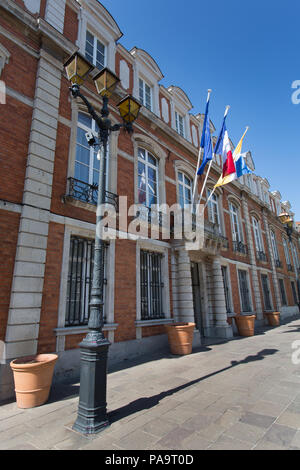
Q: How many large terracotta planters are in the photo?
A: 4